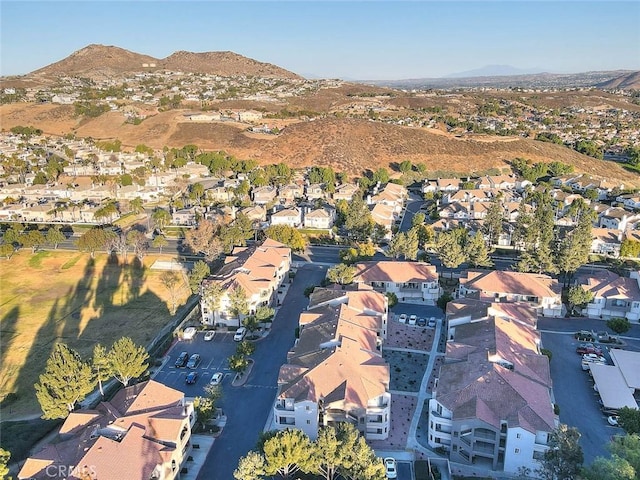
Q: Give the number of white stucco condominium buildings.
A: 7